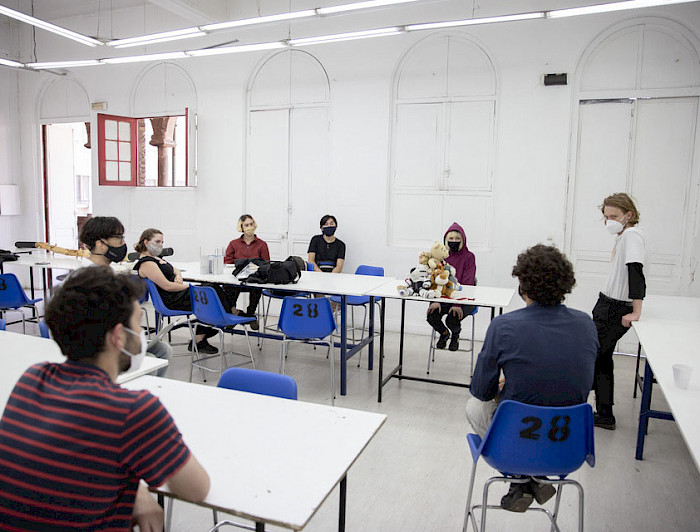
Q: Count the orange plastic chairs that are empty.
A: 0